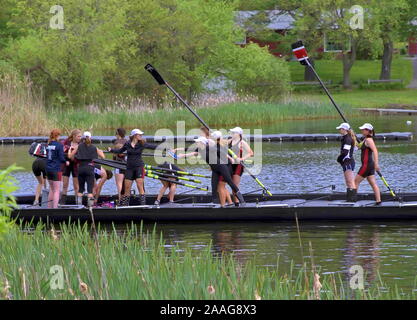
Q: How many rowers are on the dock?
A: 14